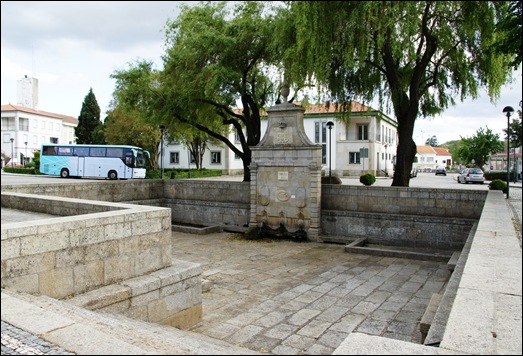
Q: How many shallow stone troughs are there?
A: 2